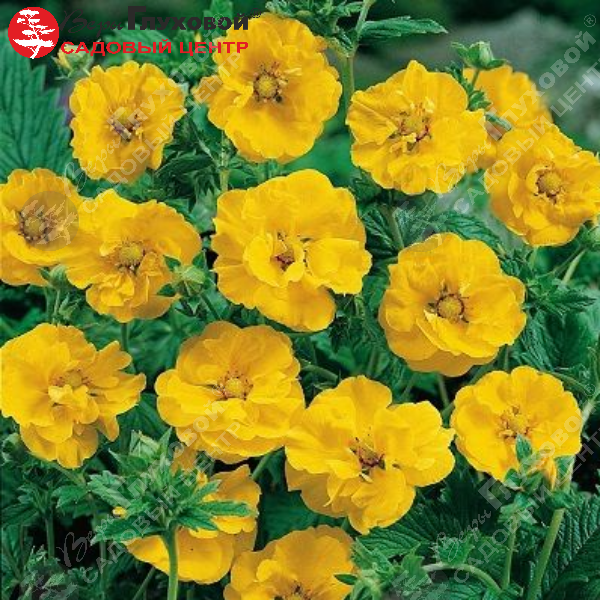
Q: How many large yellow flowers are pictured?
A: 15